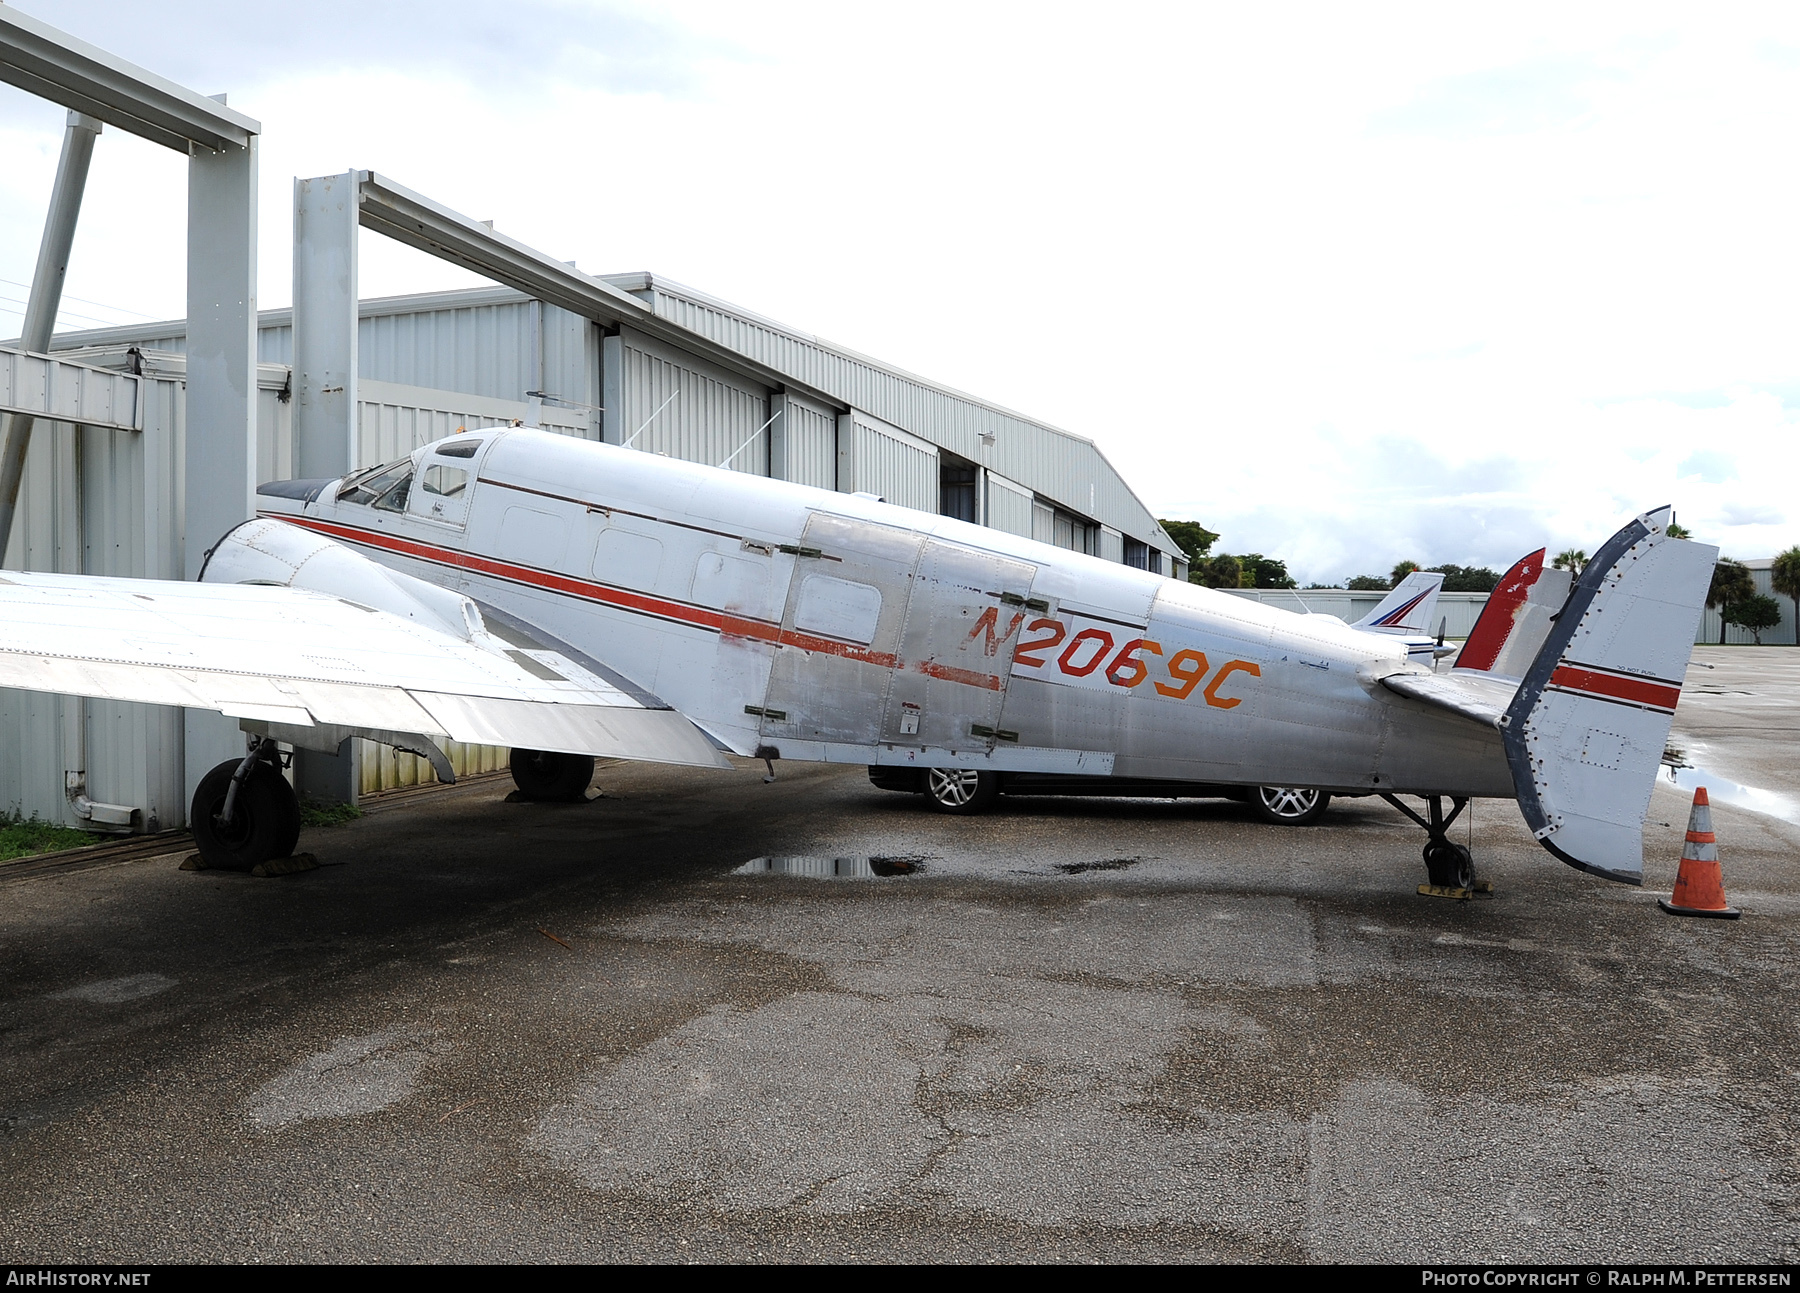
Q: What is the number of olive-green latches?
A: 4